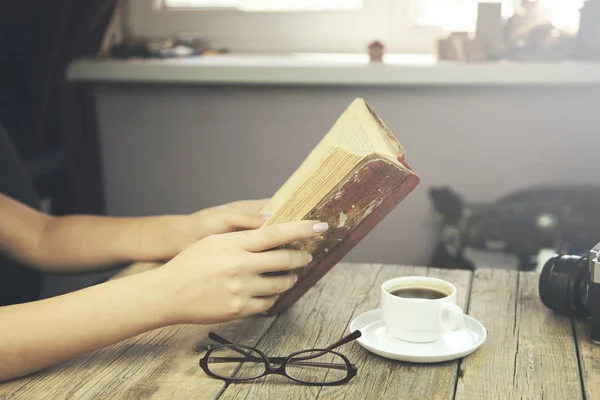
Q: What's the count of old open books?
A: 1